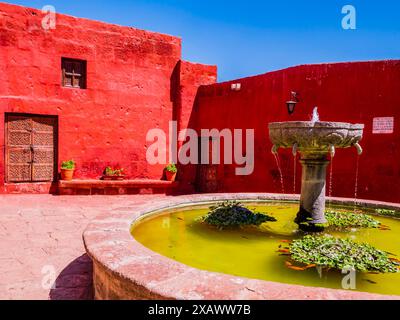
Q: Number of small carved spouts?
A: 4